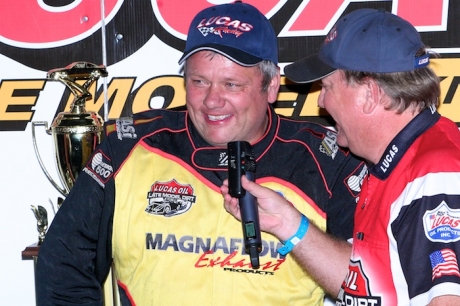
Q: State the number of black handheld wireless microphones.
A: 1